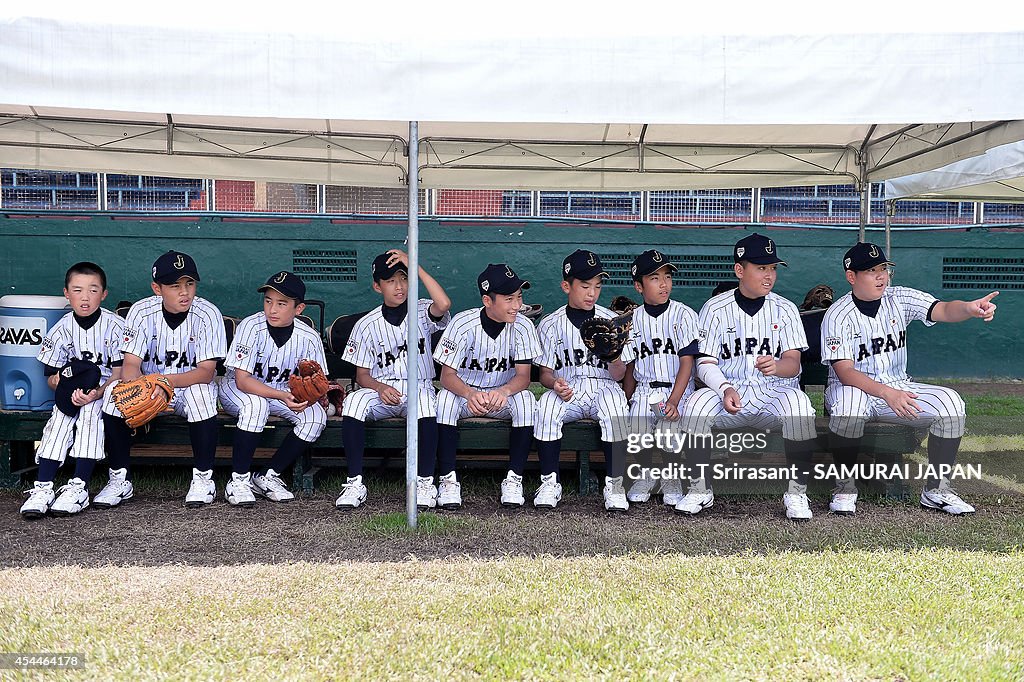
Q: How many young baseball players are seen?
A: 9